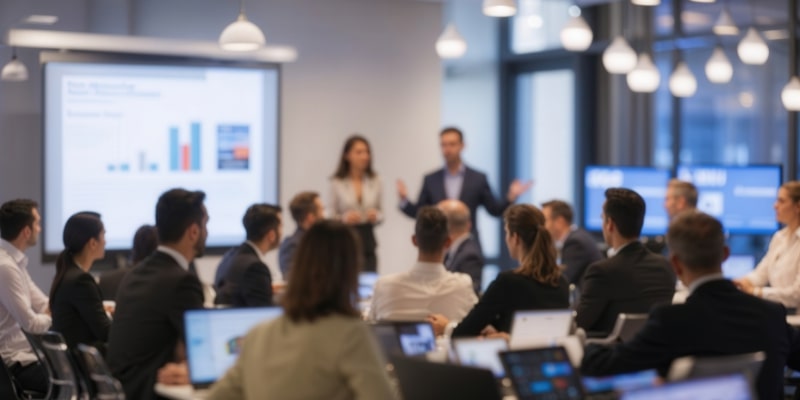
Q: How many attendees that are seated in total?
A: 15